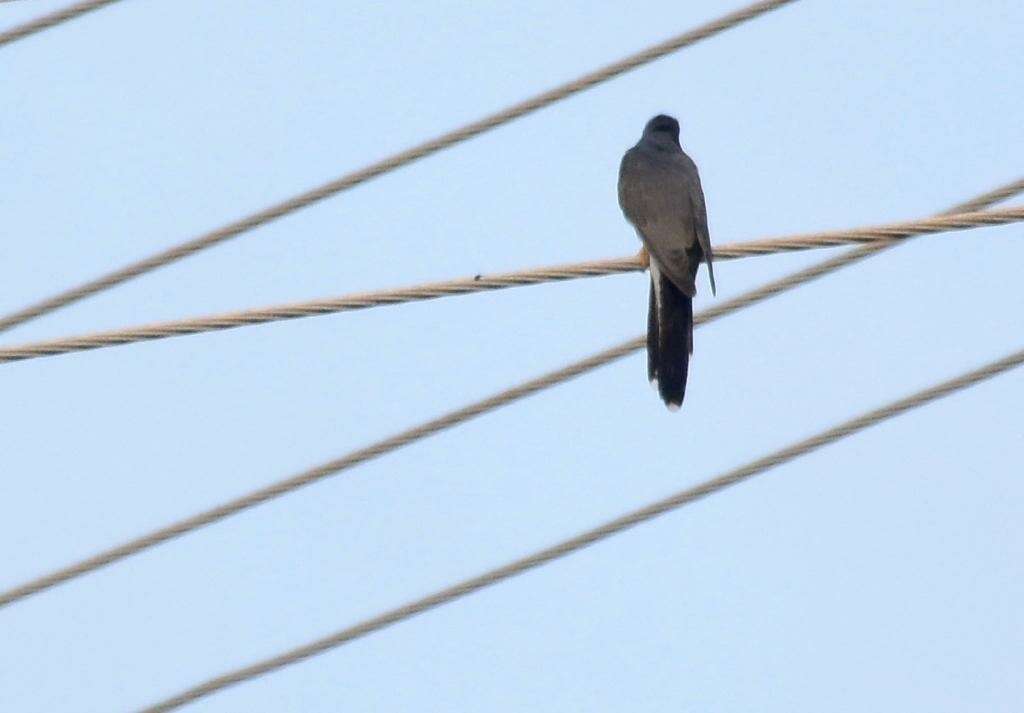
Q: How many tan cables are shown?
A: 5